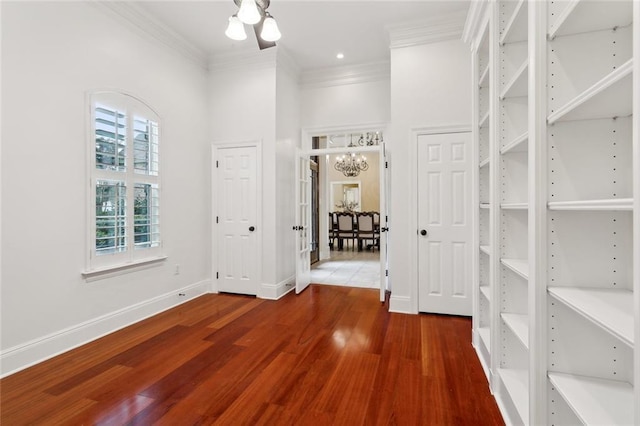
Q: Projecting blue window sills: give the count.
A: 0